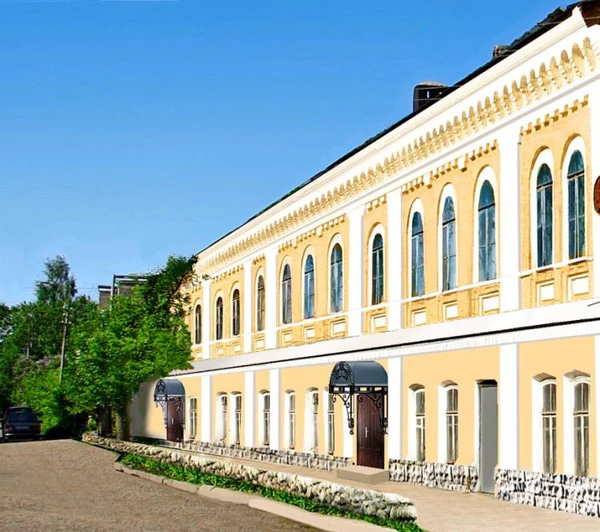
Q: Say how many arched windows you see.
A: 13